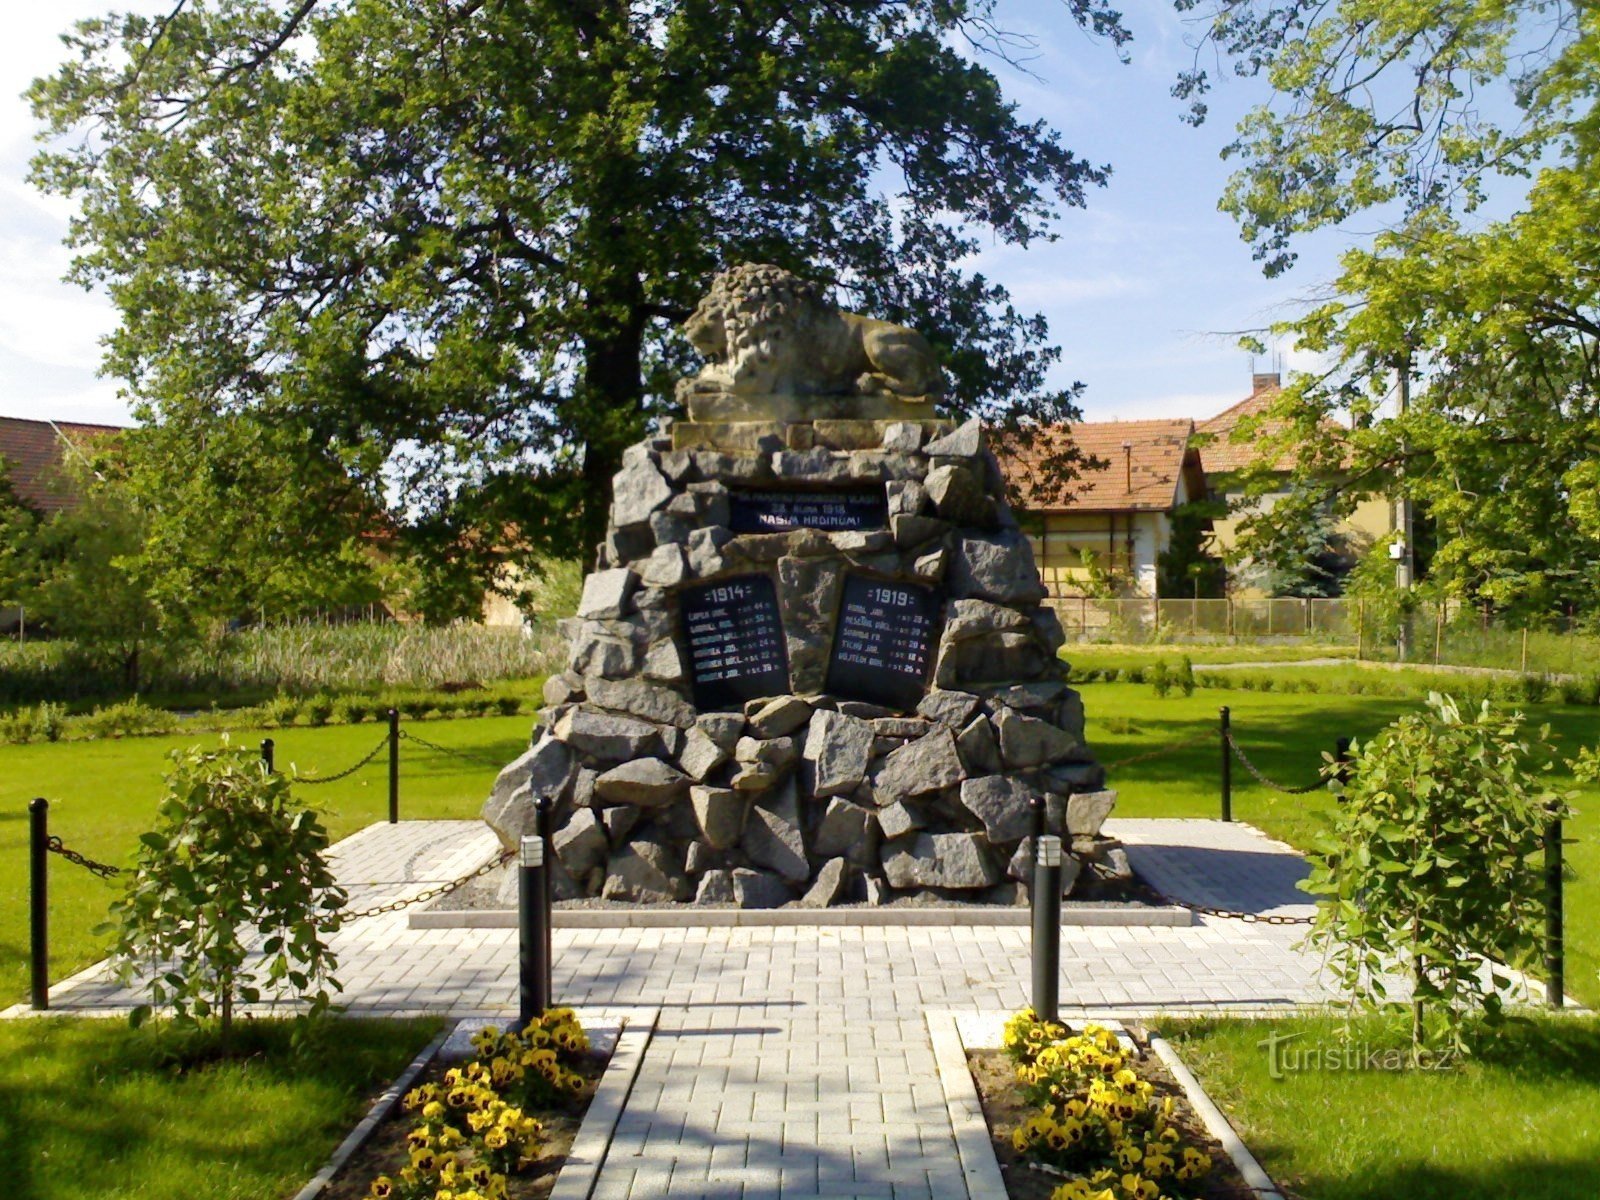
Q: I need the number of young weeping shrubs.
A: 2